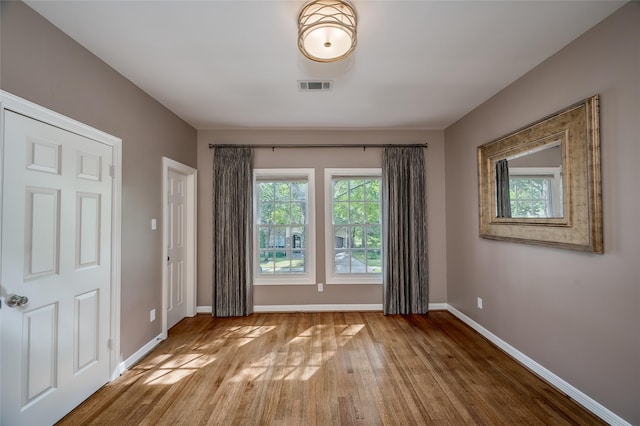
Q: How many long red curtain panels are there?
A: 0